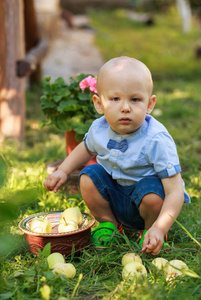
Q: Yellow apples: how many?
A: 9